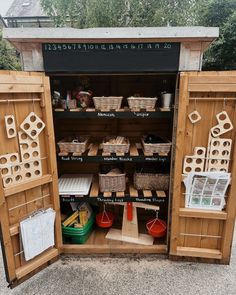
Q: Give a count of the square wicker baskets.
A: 7